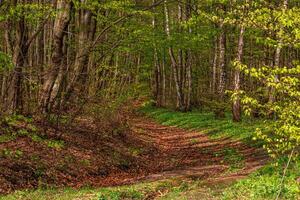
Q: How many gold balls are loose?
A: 0